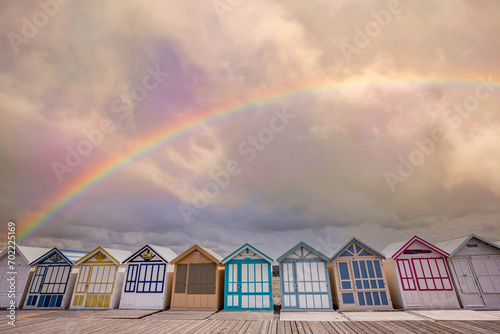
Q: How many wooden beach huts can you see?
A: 10